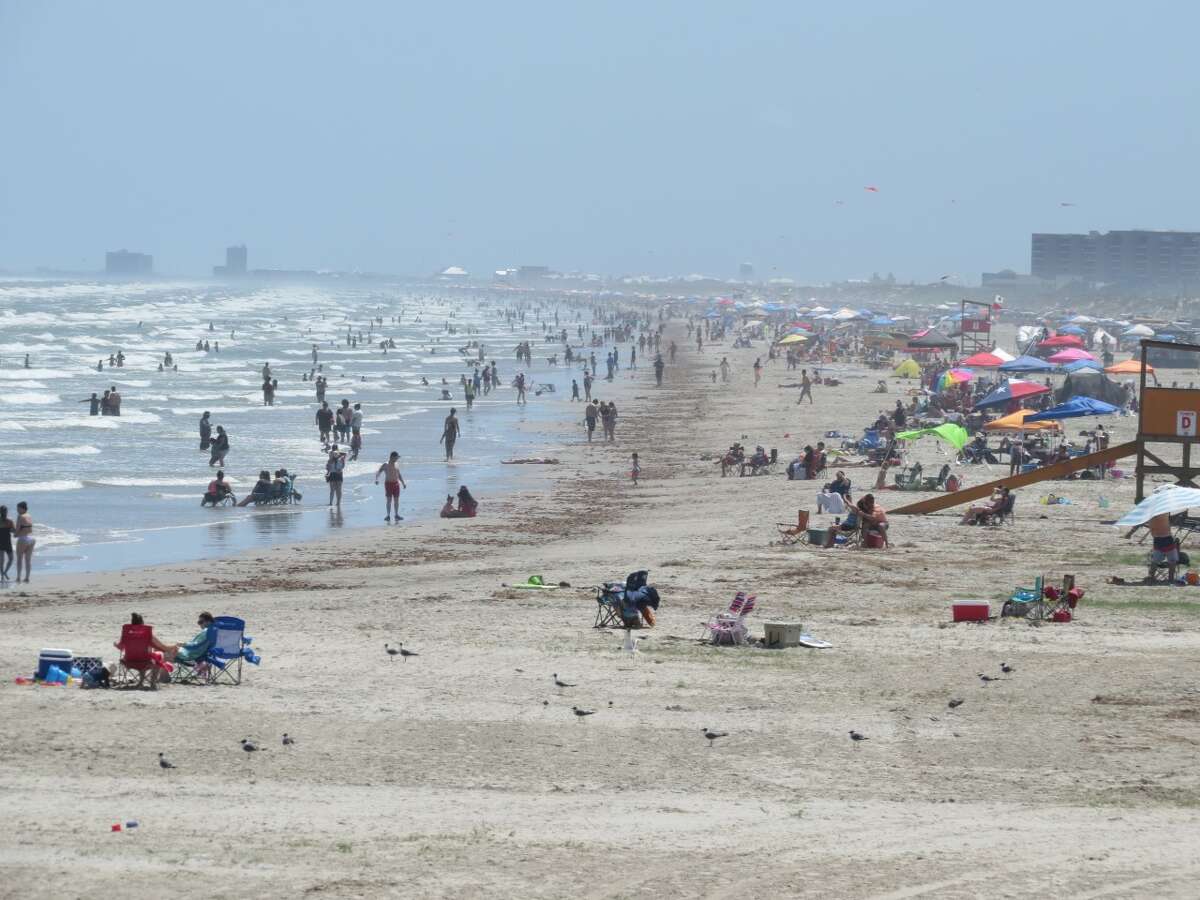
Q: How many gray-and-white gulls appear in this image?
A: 12